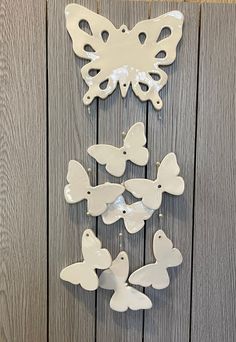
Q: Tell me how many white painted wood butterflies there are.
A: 8